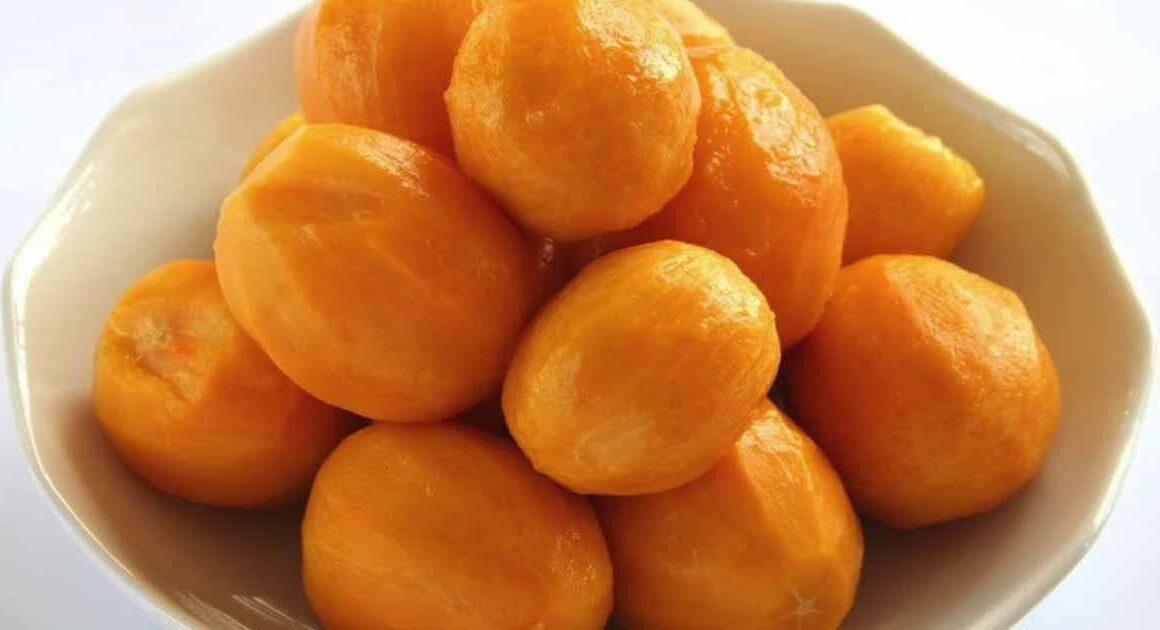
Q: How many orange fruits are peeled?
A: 12